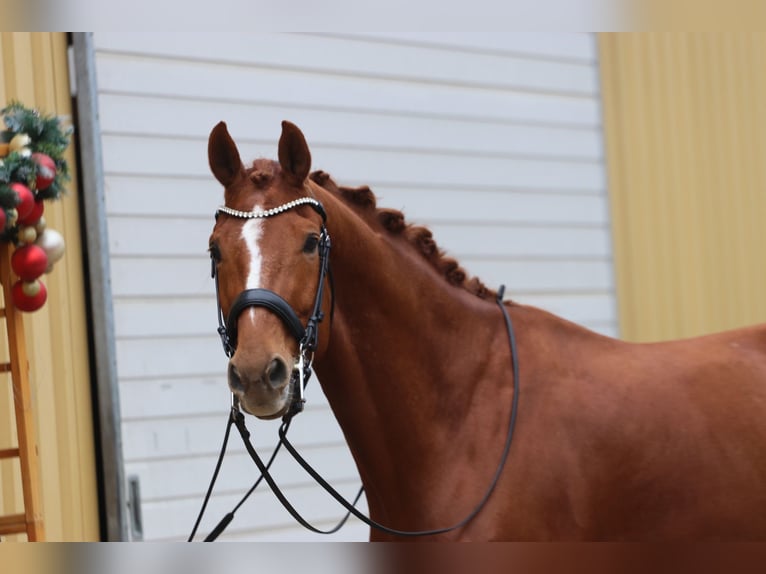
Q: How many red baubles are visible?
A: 6